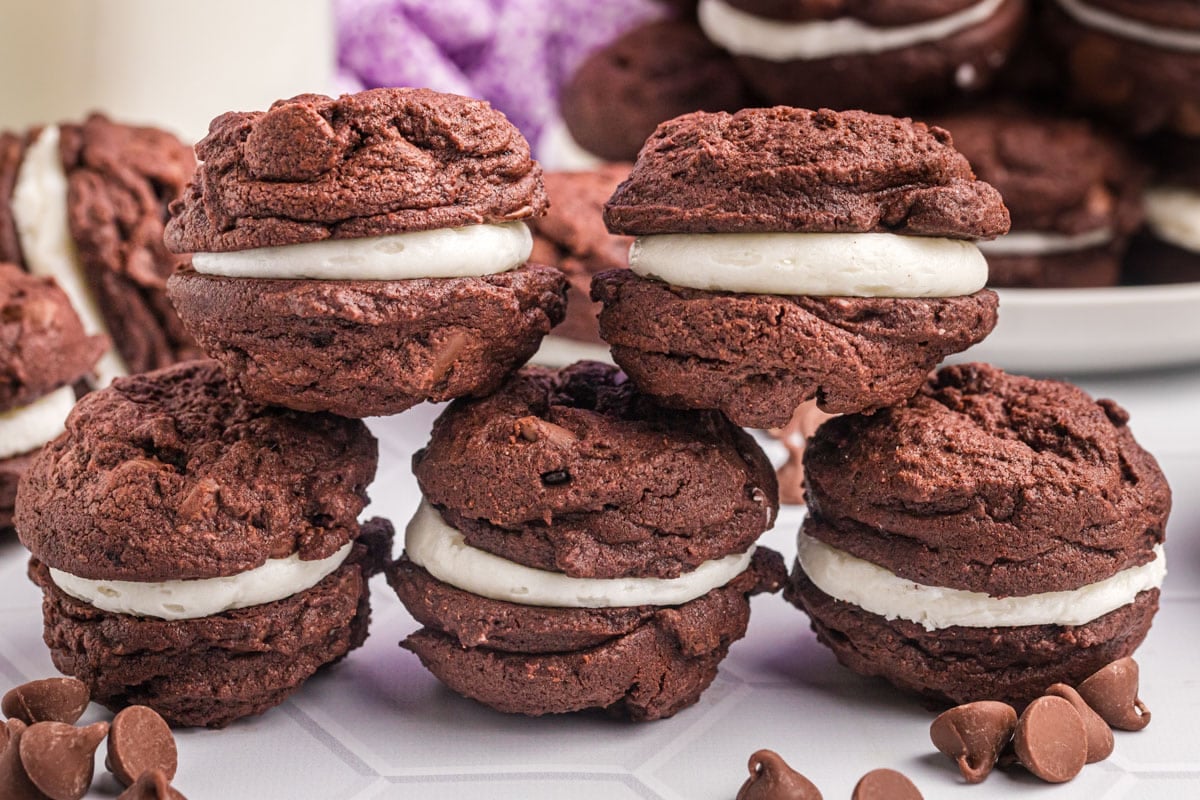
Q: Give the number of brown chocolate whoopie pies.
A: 13